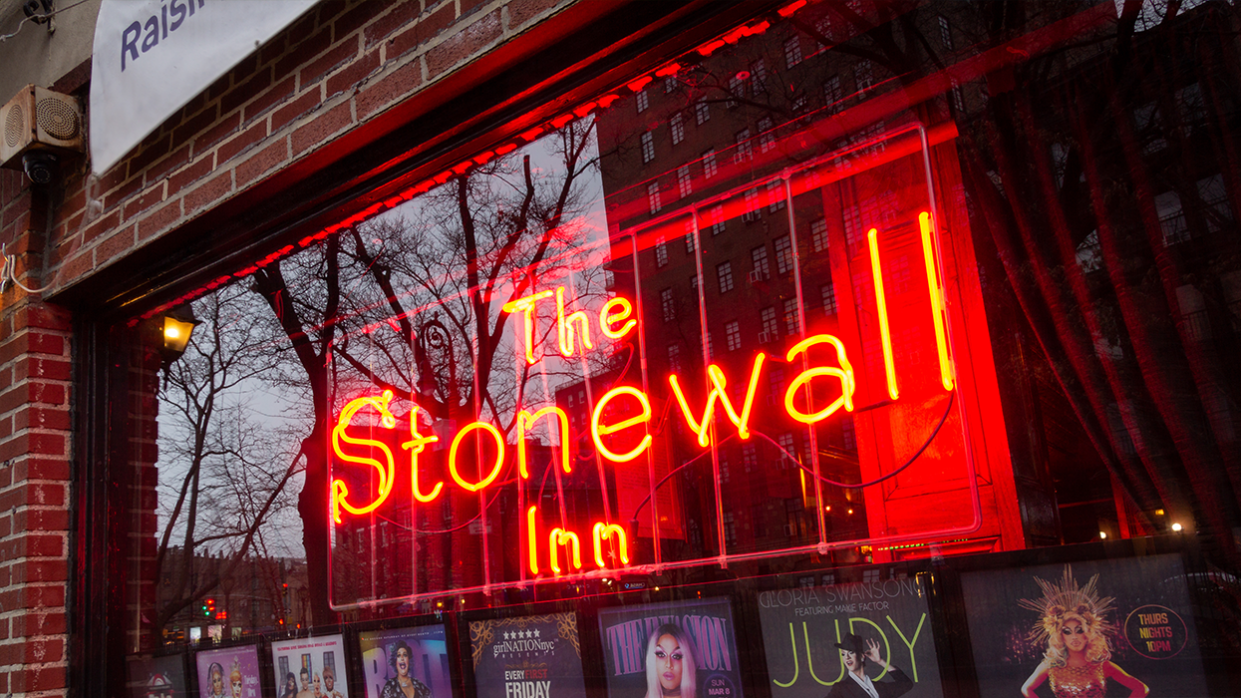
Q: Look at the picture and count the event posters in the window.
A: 8